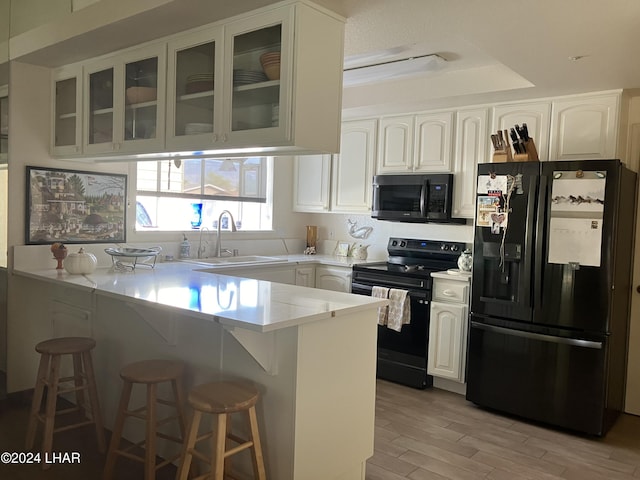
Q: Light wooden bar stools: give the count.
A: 3